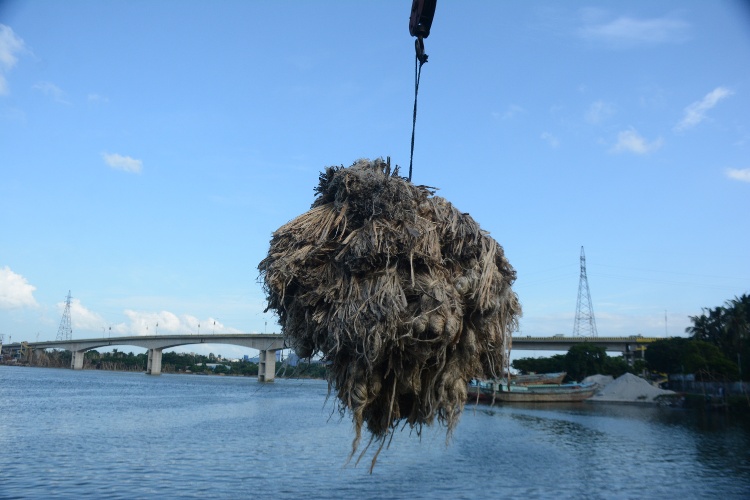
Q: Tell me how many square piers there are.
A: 3